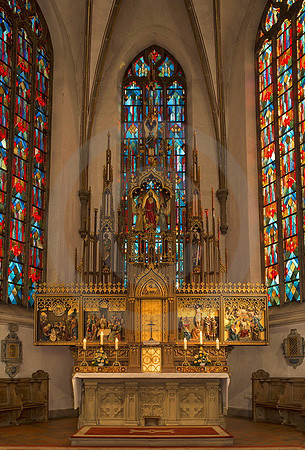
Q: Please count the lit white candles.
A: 6